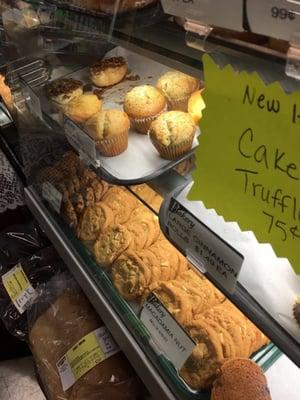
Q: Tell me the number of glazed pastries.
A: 2